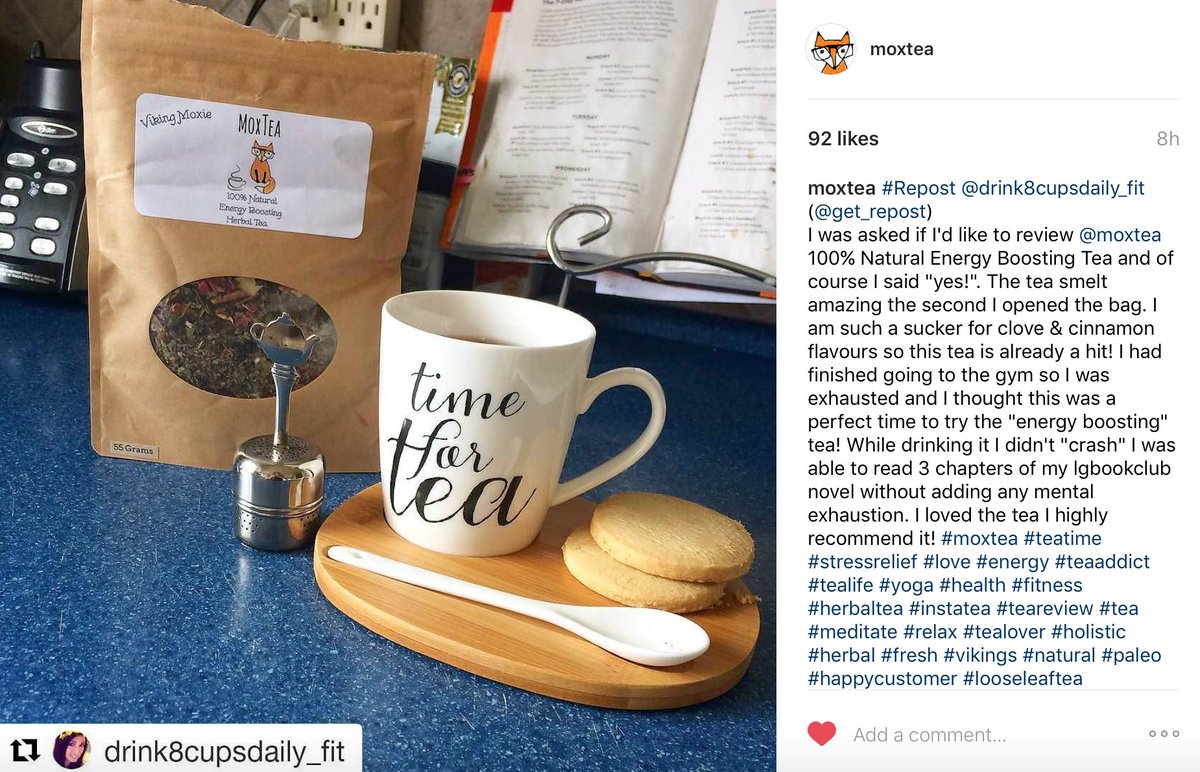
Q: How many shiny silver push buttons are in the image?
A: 9